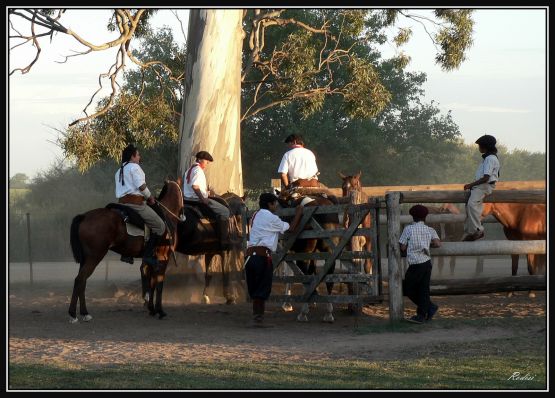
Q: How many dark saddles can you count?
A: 2